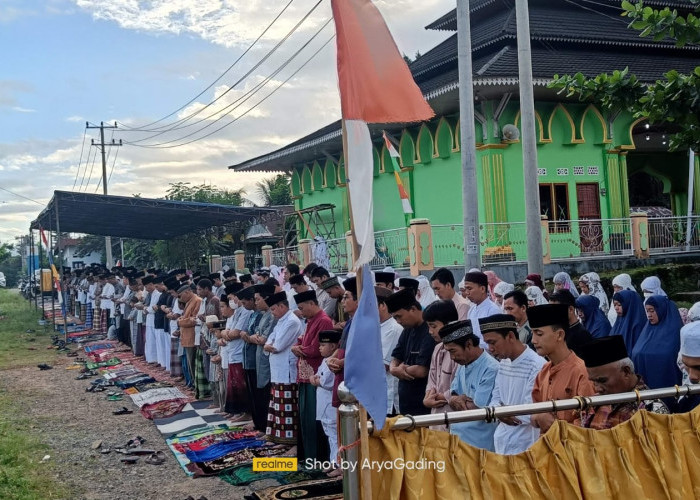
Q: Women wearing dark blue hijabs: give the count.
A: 3